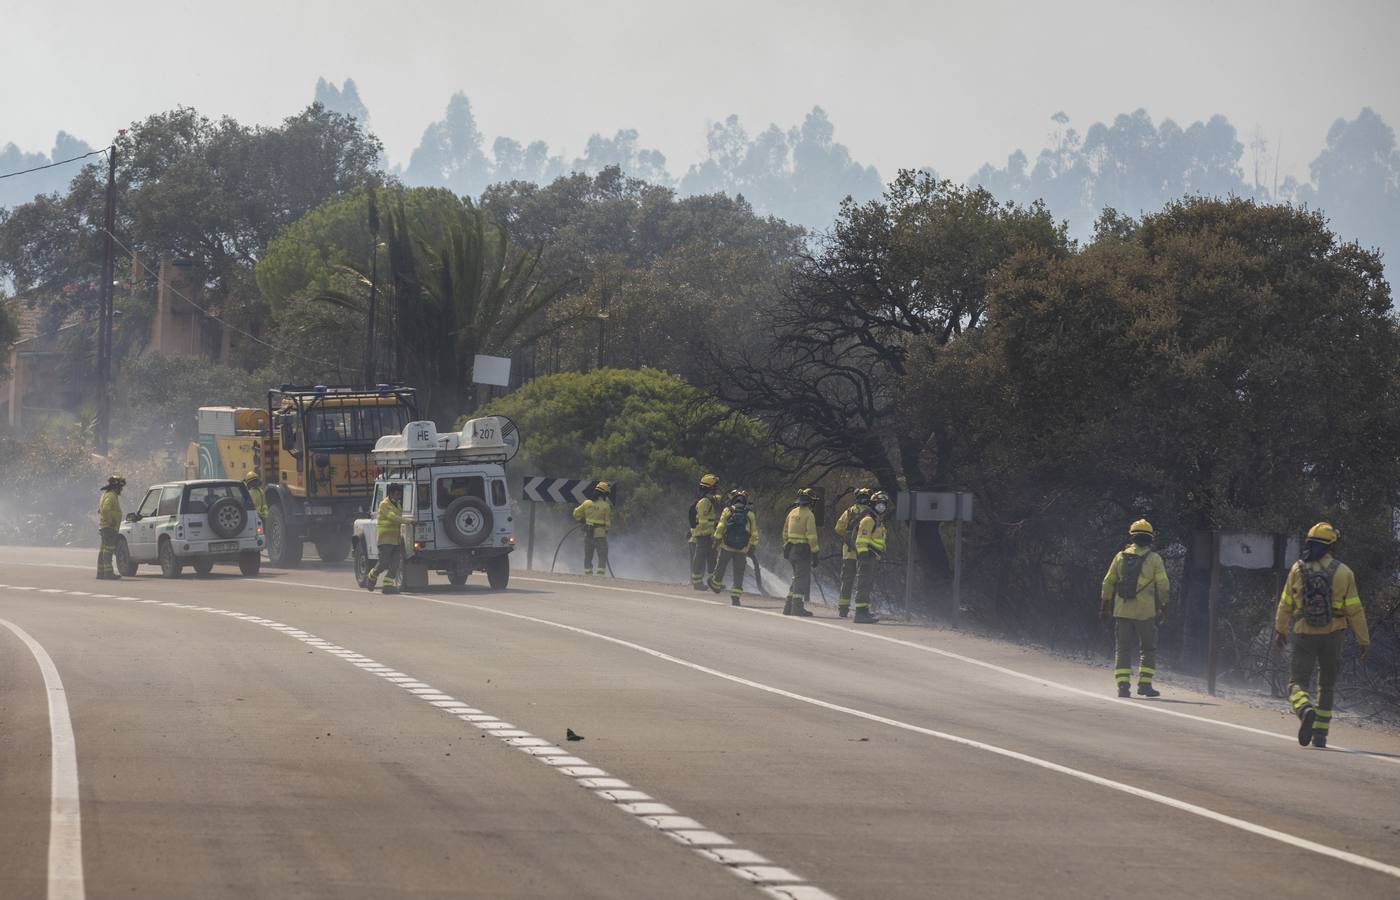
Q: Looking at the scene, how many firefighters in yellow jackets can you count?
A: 11